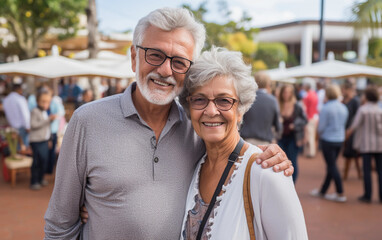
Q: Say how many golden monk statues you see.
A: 0